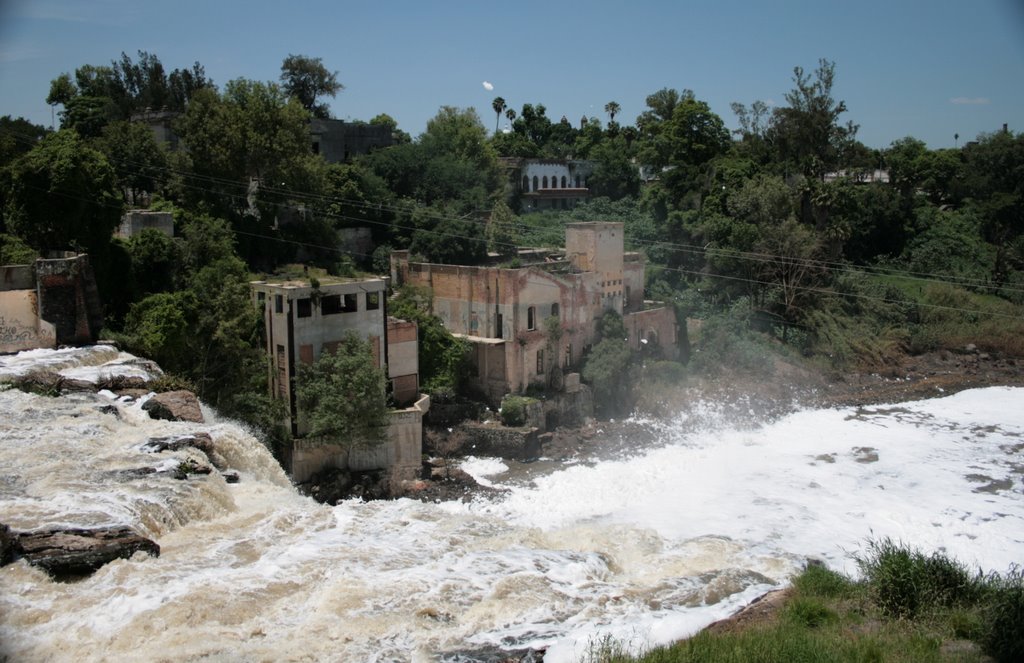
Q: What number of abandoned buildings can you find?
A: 2